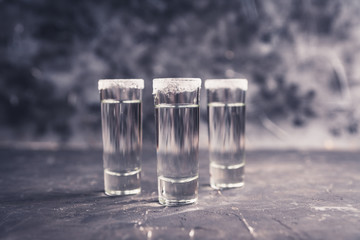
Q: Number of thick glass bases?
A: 3